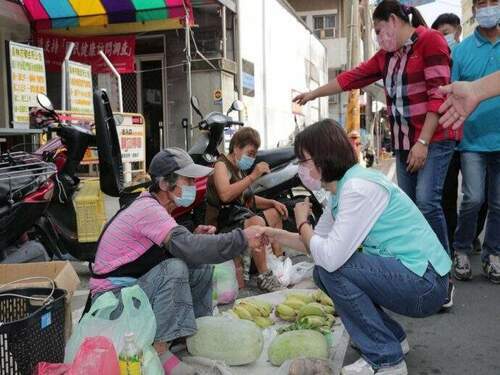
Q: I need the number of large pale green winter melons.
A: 2